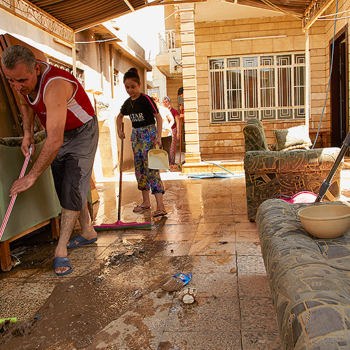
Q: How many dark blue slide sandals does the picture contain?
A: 2